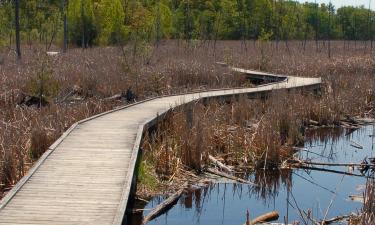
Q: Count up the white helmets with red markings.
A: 0